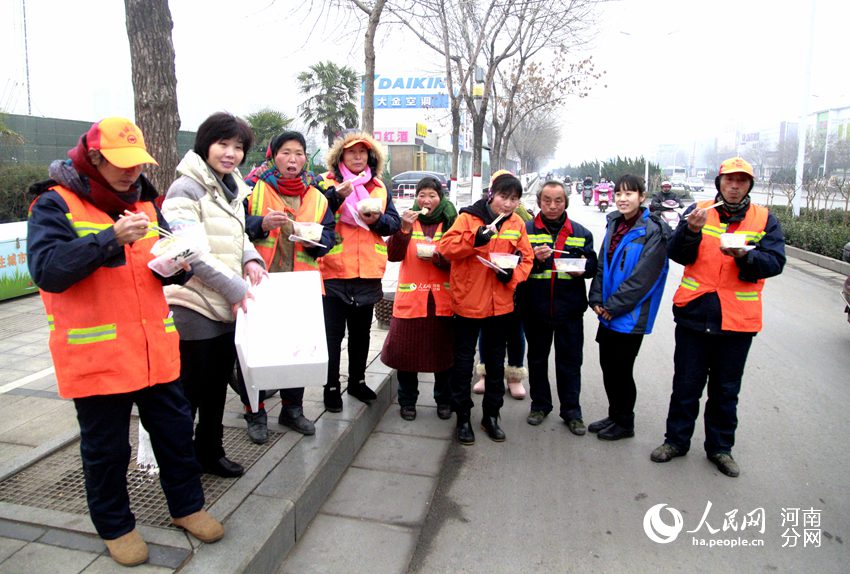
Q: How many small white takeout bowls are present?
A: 7